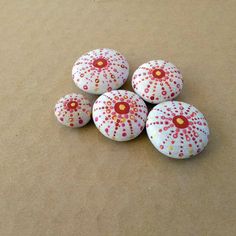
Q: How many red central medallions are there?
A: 5